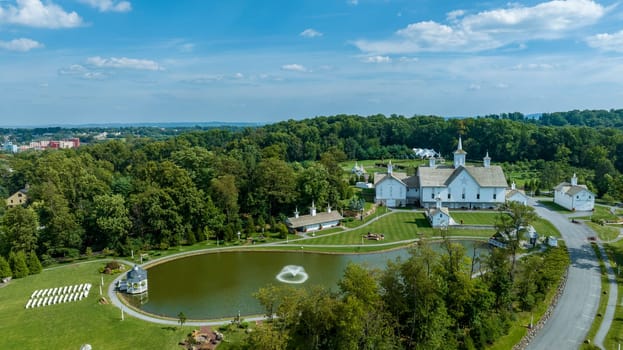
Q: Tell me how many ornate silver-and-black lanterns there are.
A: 0